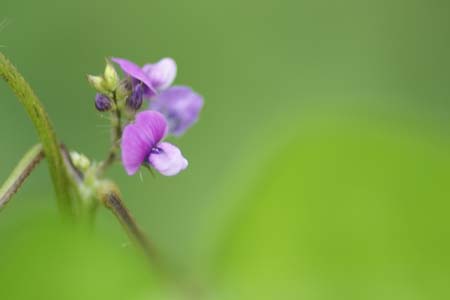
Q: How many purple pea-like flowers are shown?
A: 3